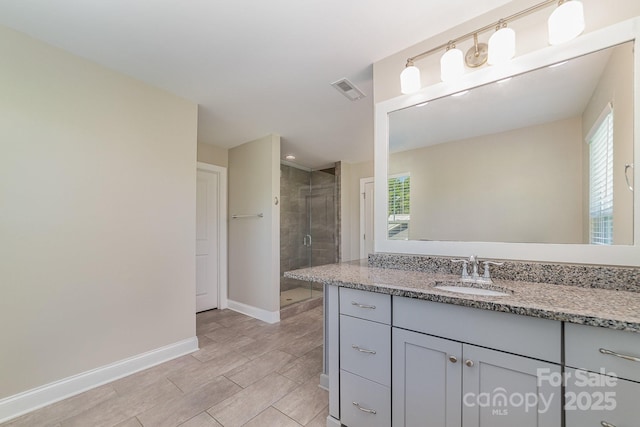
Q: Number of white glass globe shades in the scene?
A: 4